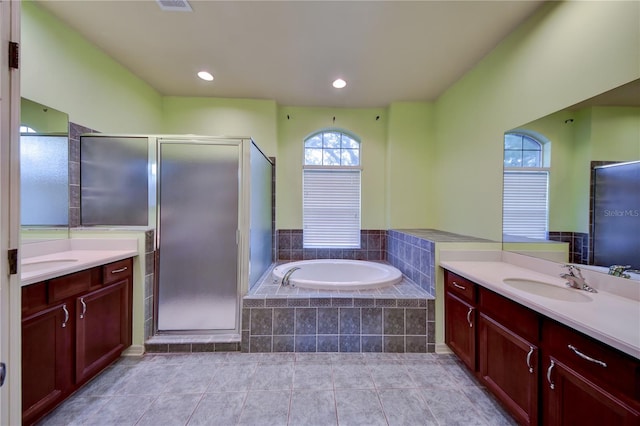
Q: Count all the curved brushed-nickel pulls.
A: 8